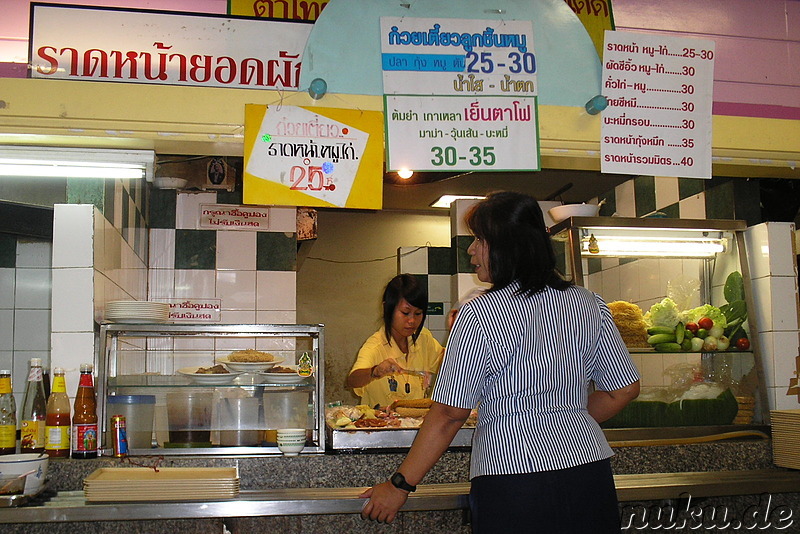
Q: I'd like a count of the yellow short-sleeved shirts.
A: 1